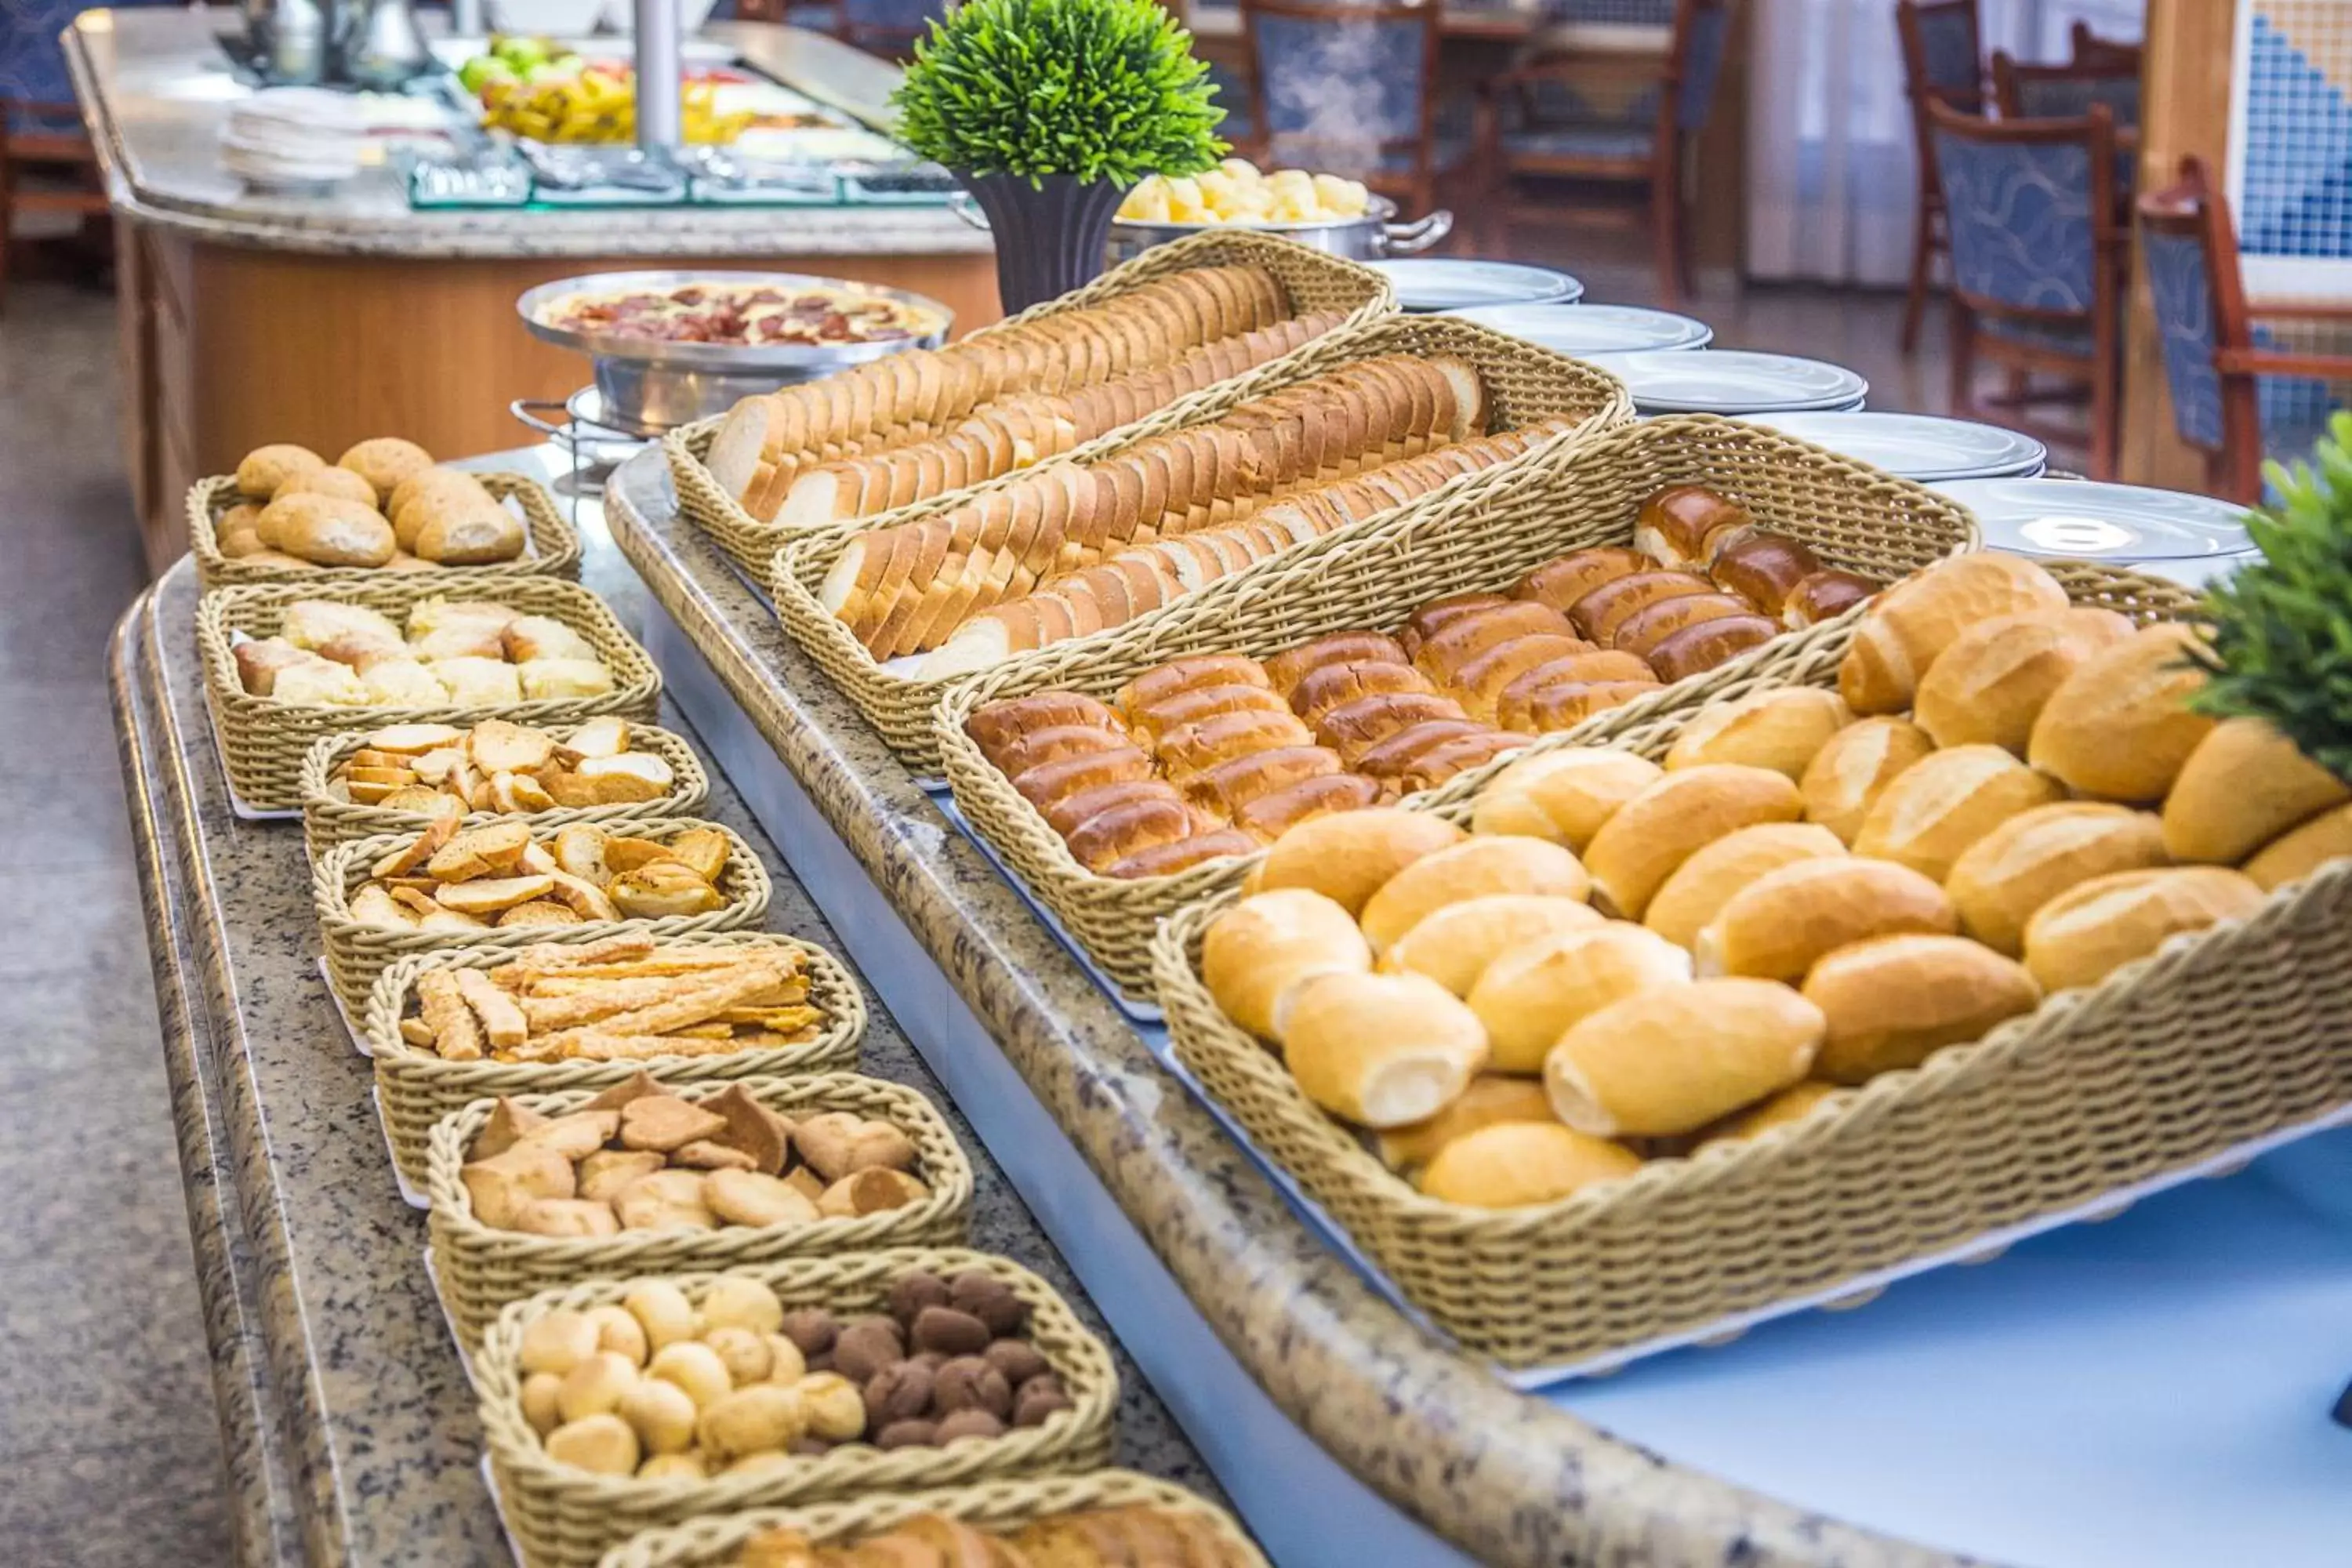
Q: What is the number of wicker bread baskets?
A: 12